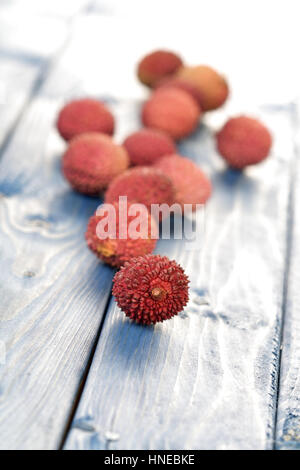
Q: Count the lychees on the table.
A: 11